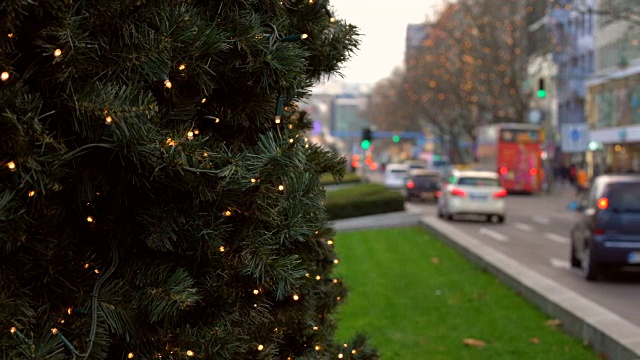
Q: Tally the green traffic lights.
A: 3